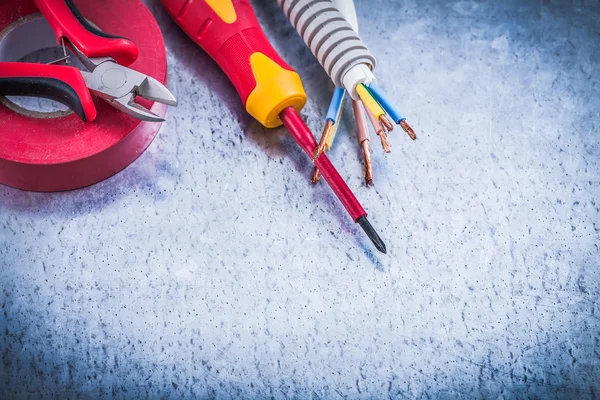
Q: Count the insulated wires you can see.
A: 6